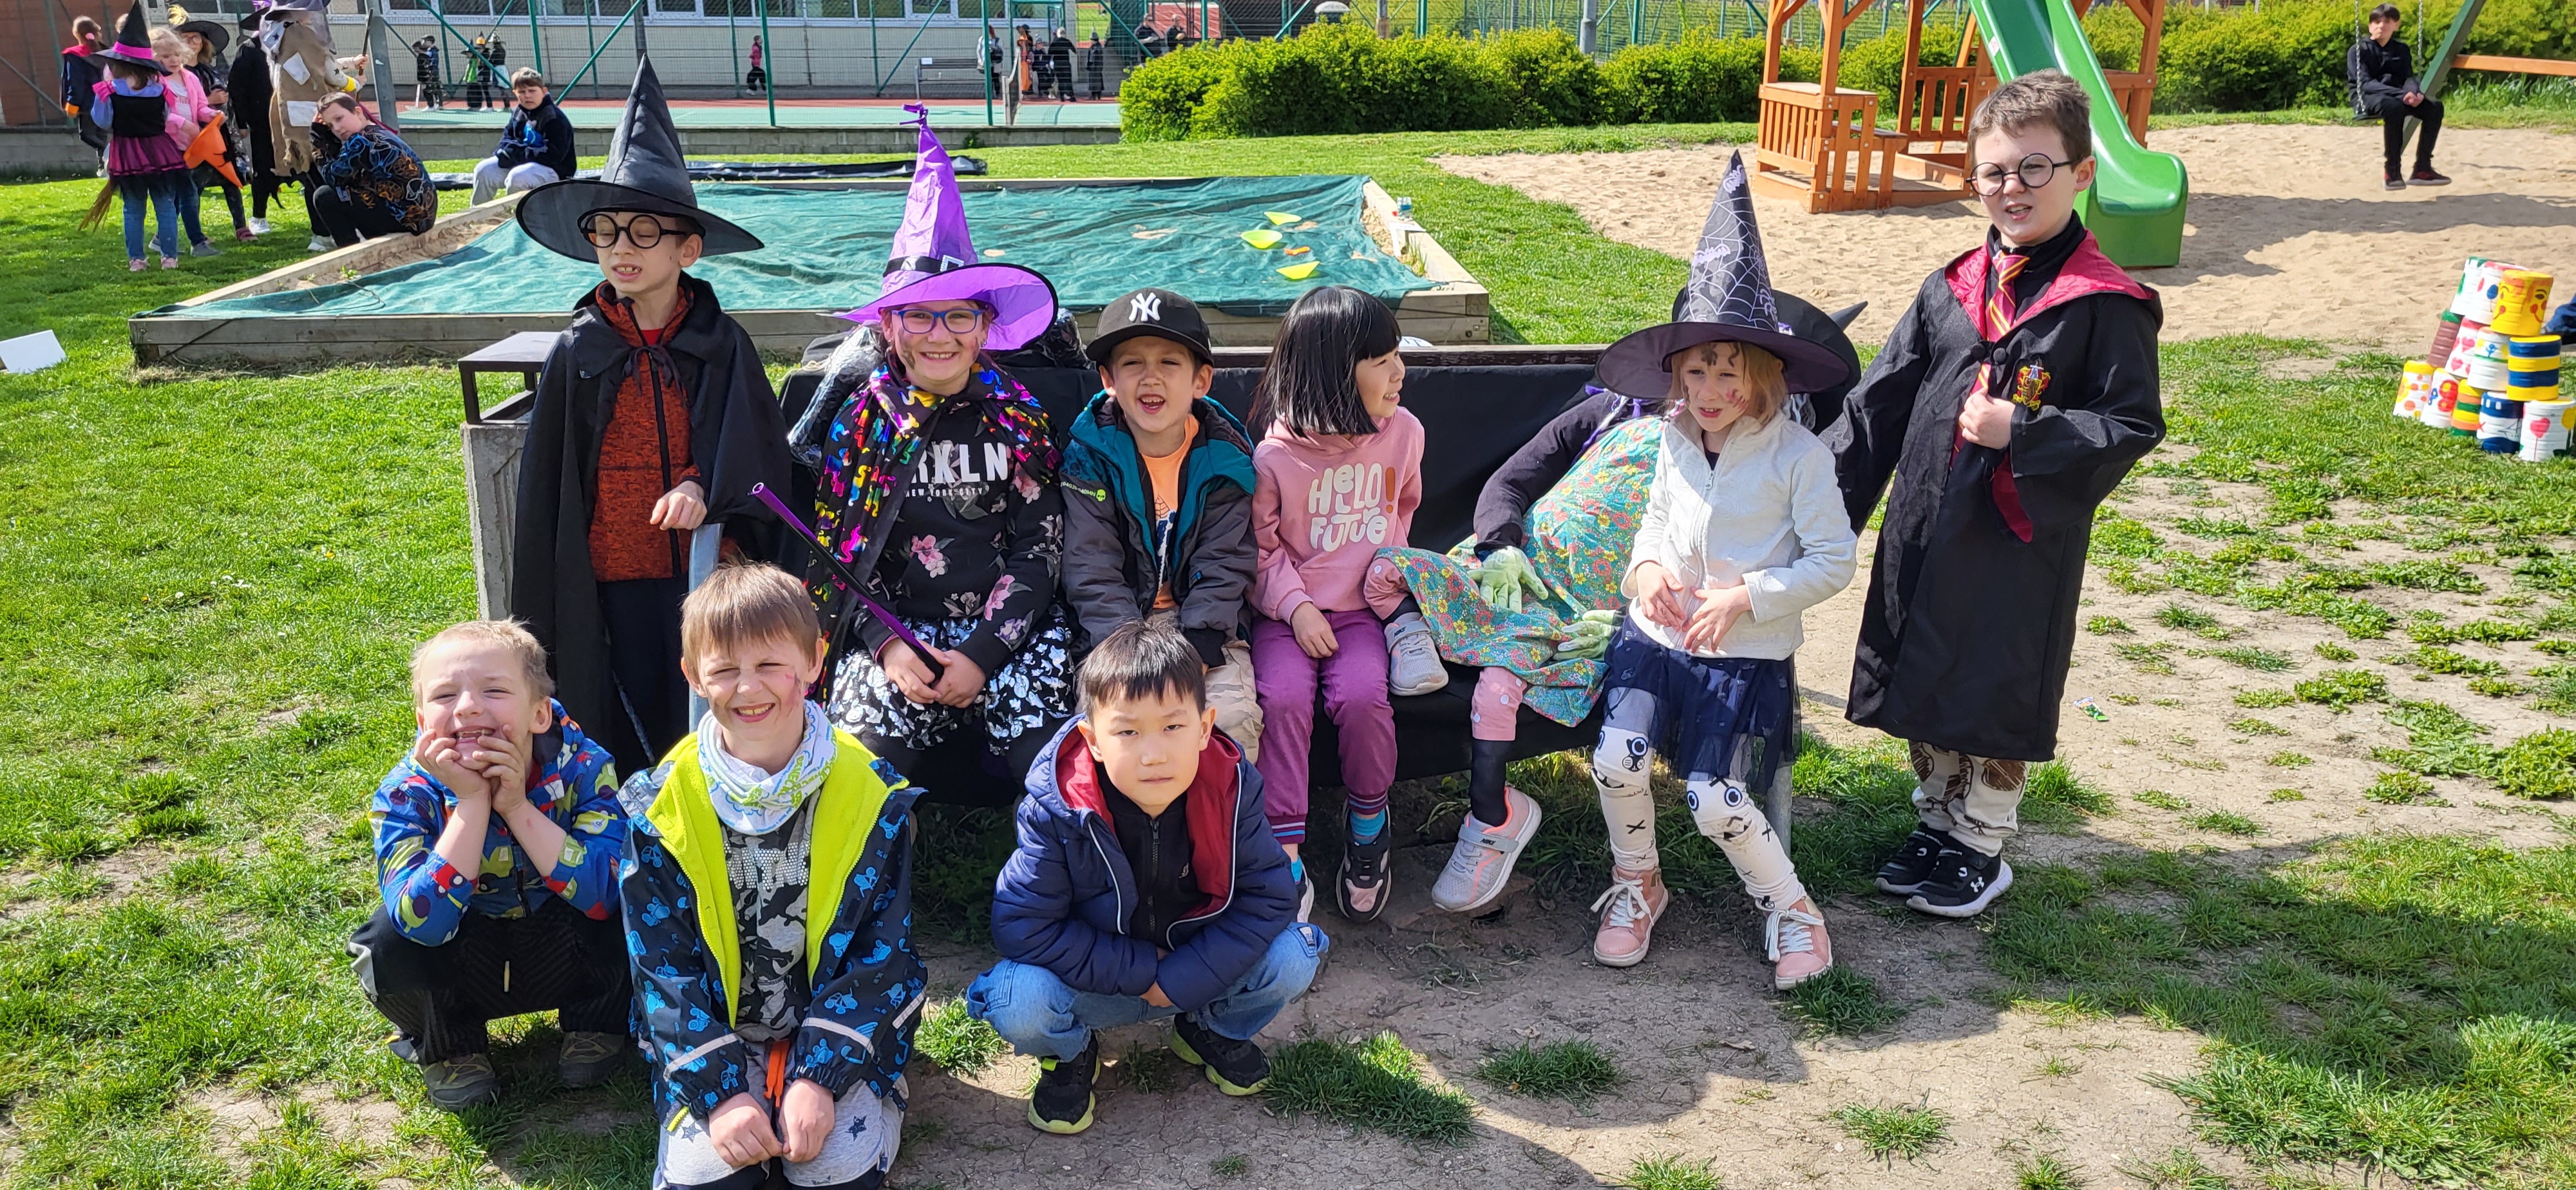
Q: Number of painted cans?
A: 12